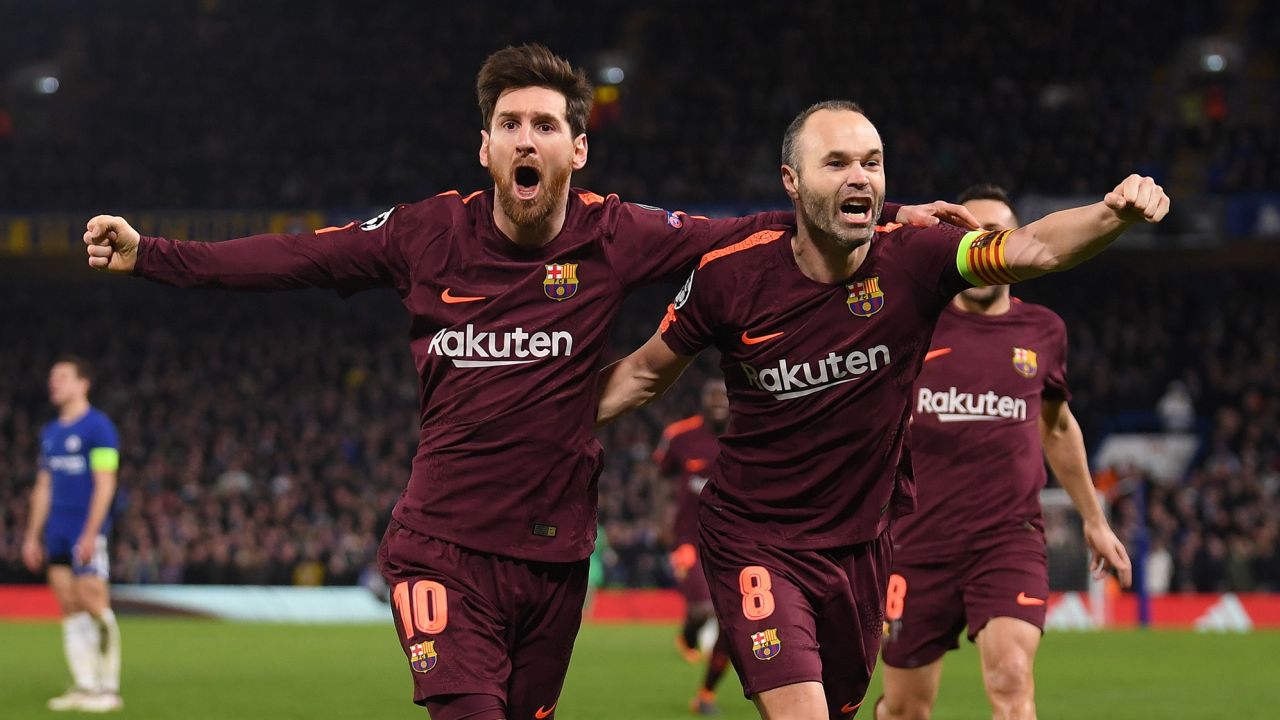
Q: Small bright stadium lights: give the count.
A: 3